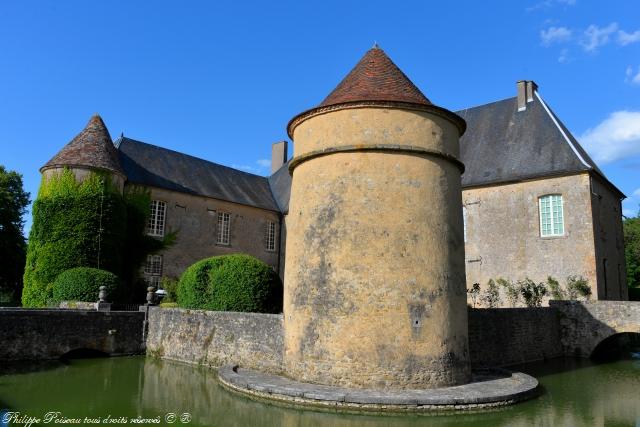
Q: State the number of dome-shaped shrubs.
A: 2